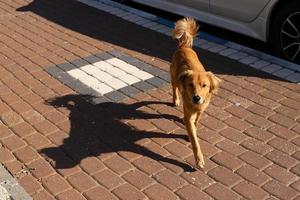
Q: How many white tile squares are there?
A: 12